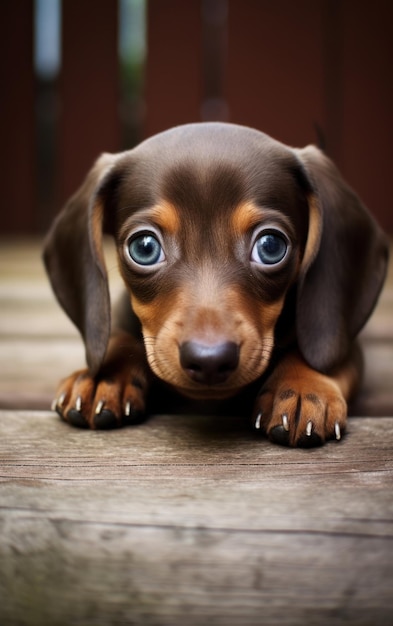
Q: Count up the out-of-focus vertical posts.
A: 5